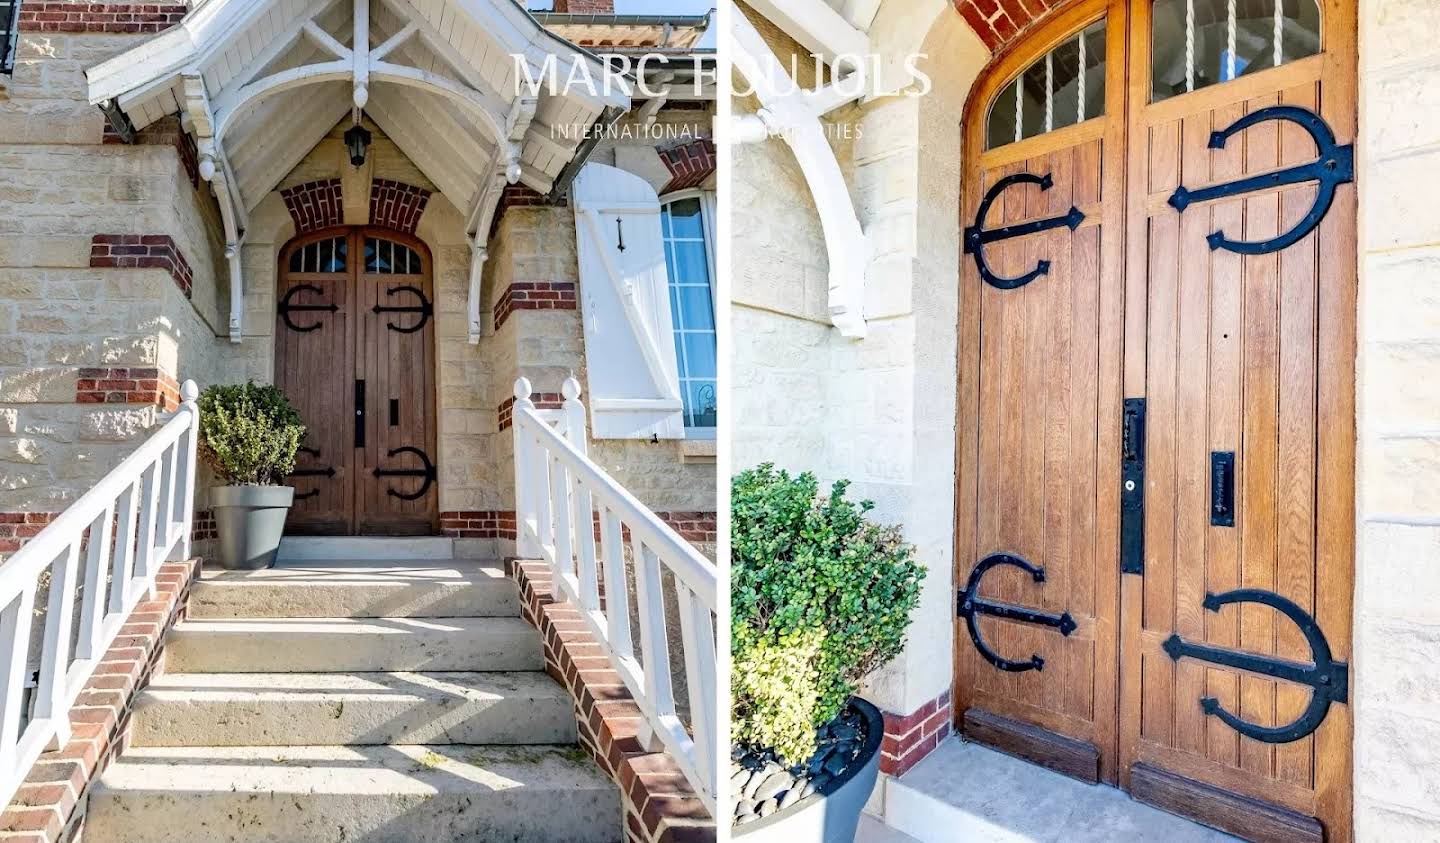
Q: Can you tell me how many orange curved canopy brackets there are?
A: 0